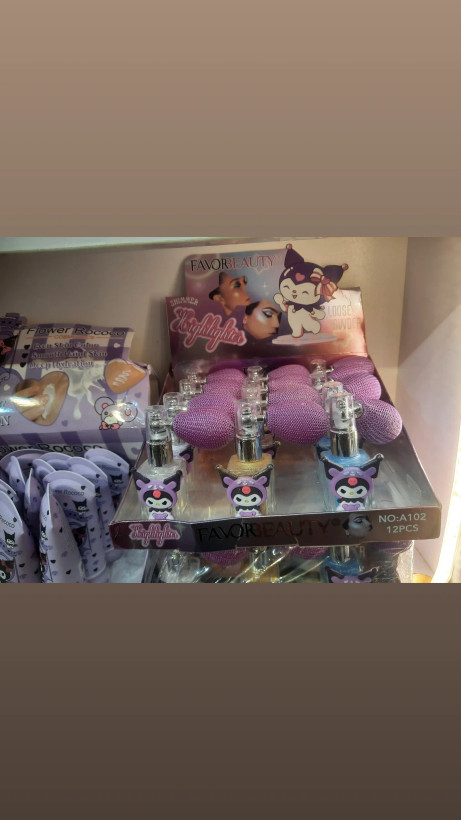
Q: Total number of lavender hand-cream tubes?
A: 11